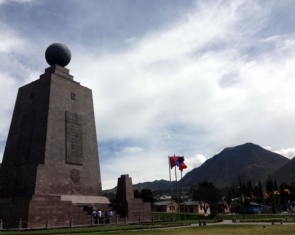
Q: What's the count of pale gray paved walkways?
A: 1